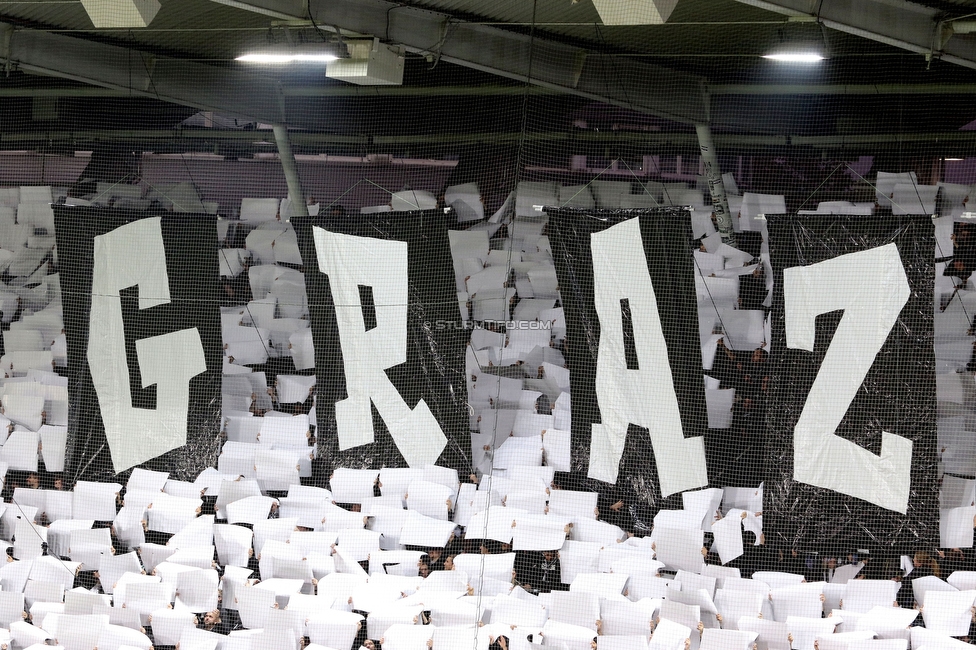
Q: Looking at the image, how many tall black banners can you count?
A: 4